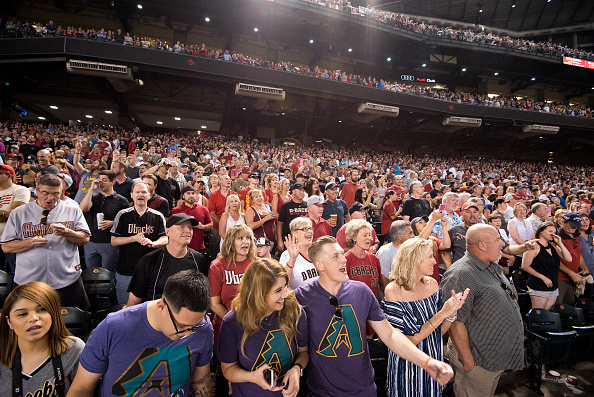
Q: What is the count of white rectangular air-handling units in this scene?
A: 5